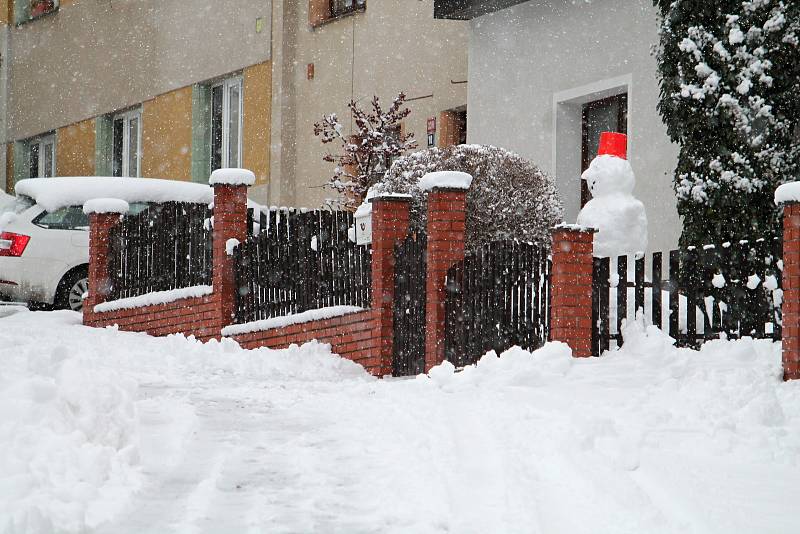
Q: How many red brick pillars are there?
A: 6